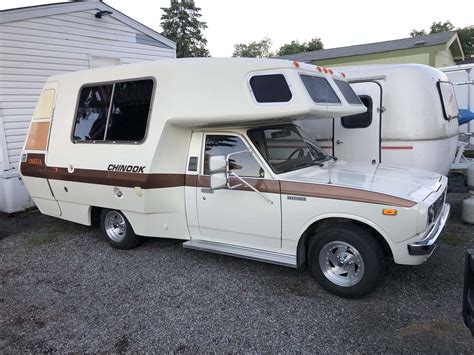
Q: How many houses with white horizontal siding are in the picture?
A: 1